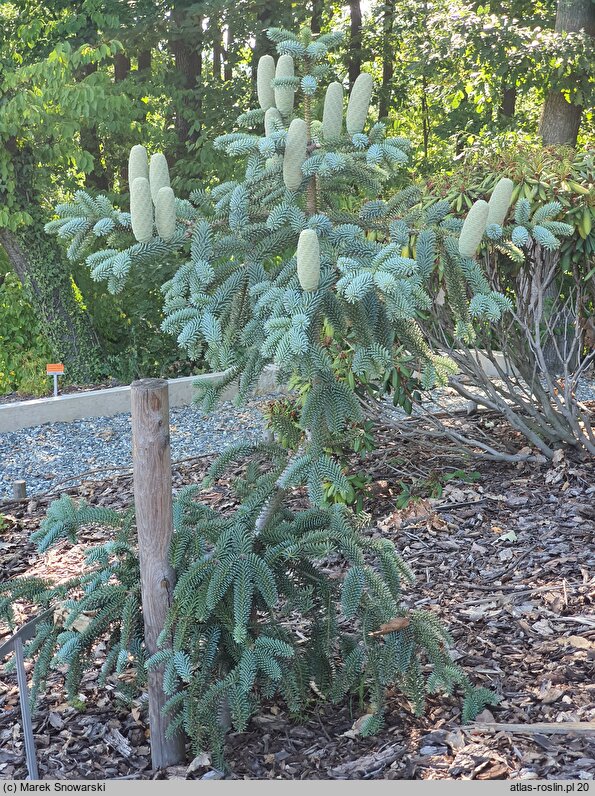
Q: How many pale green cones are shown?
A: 13